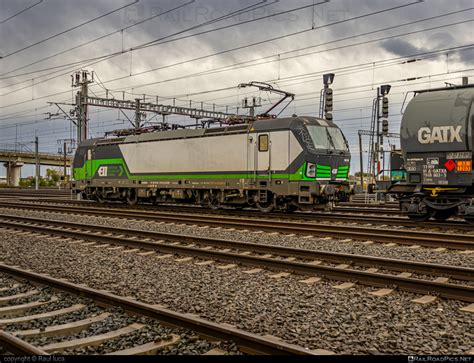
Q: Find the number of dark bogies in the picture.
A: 3